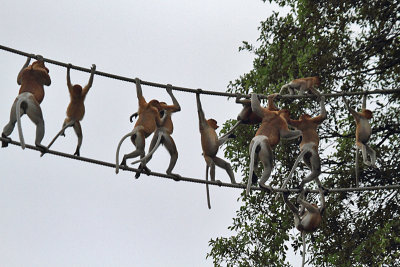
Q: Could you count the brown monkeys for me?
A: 11